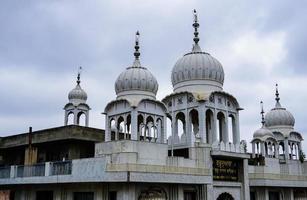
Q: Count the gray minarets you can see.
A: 5